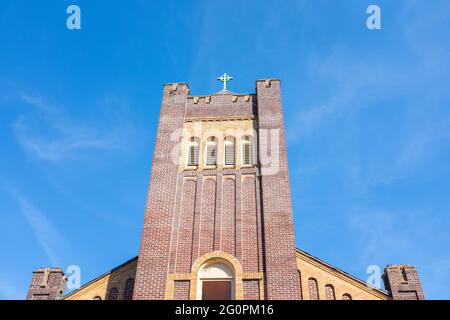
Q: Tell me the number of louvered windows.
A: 4